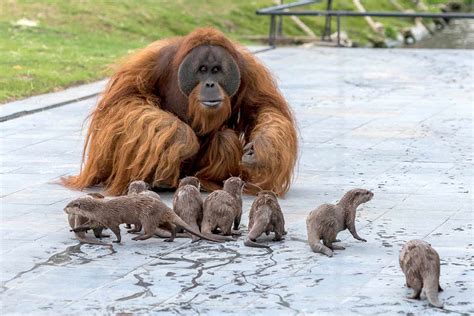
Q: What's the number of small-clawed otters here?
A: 8